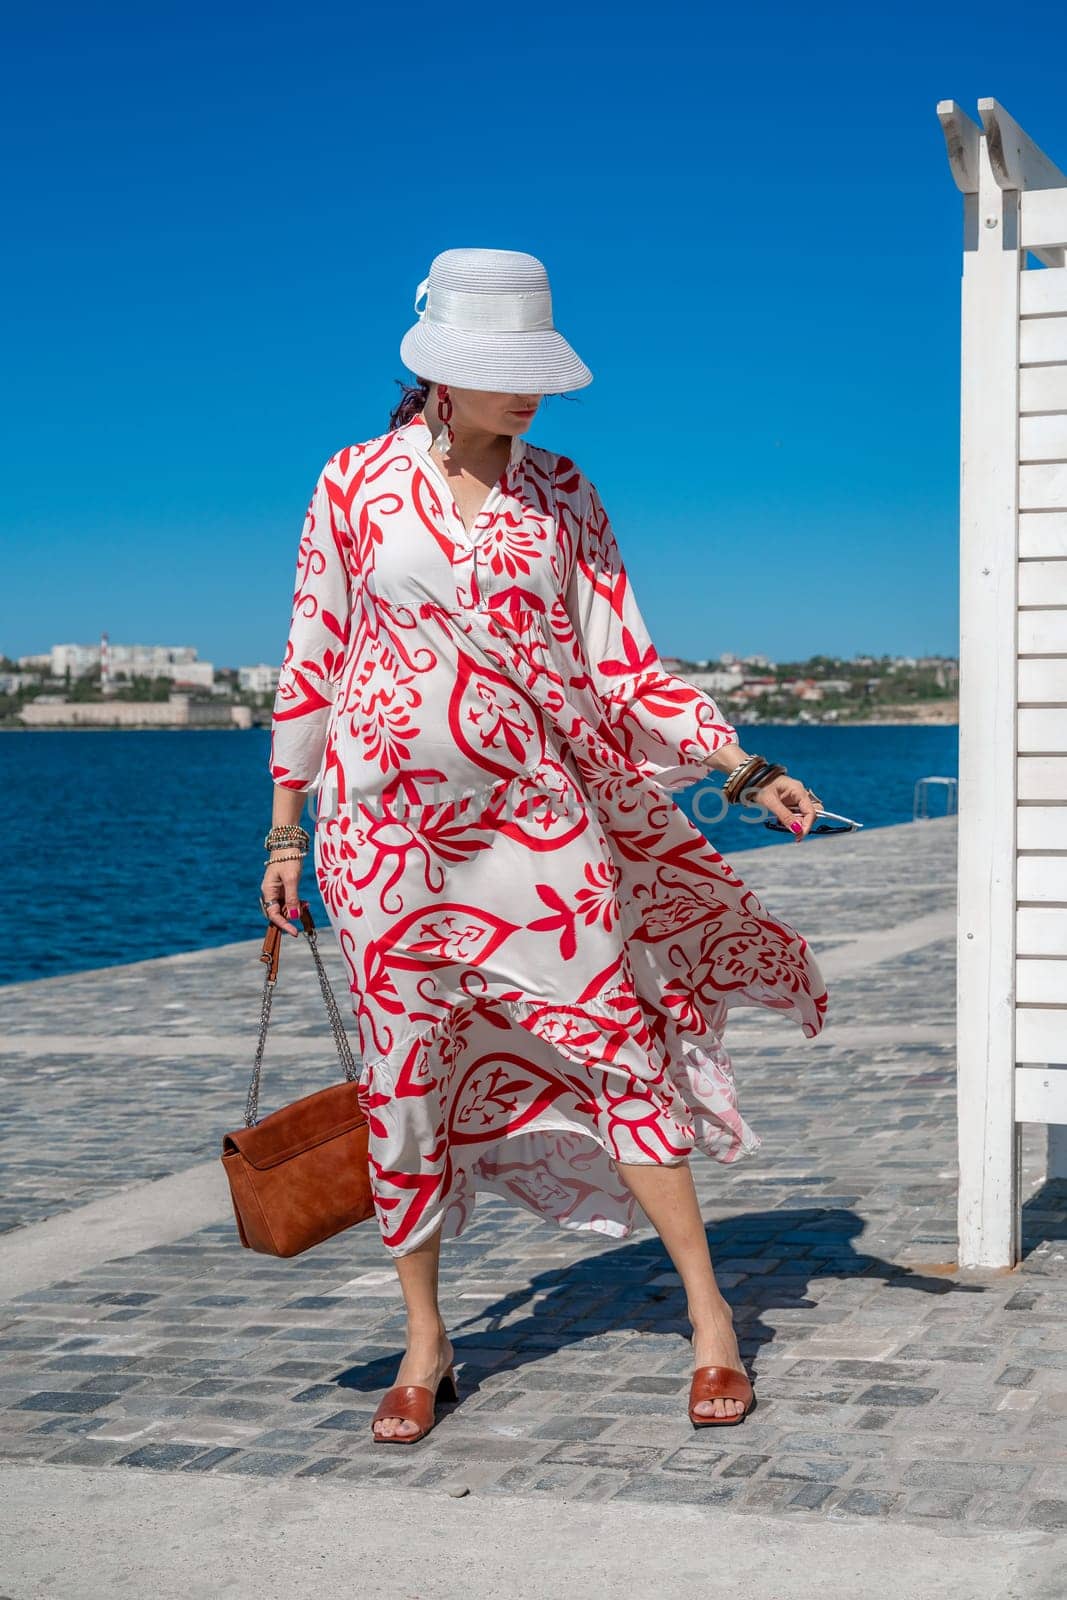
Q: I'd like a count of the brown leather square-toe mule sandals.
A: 2